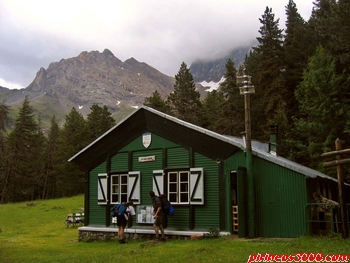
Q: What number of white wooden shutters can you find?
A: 4